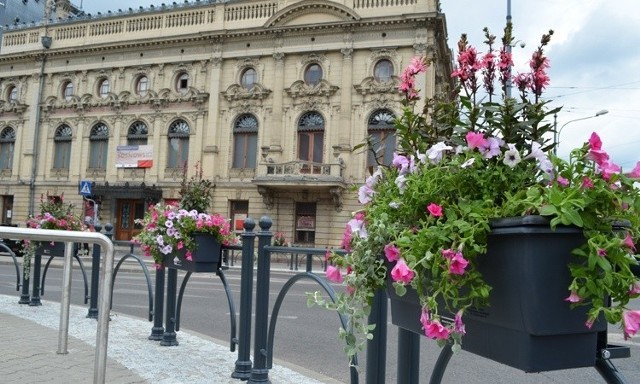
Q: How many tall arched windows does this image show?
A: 8